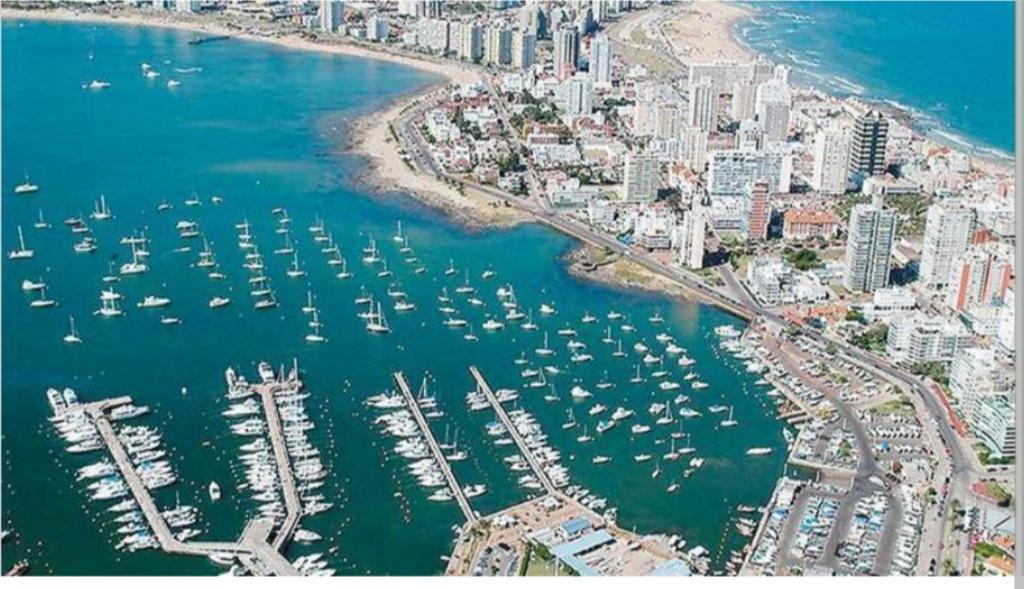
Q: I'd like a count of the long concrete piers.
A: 4